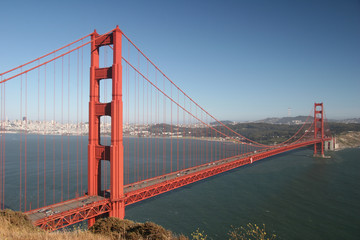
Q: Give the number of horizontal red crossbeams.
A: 8